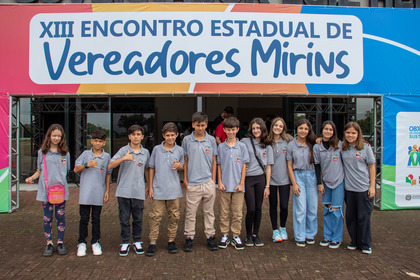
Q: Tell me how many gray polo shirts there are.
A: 11